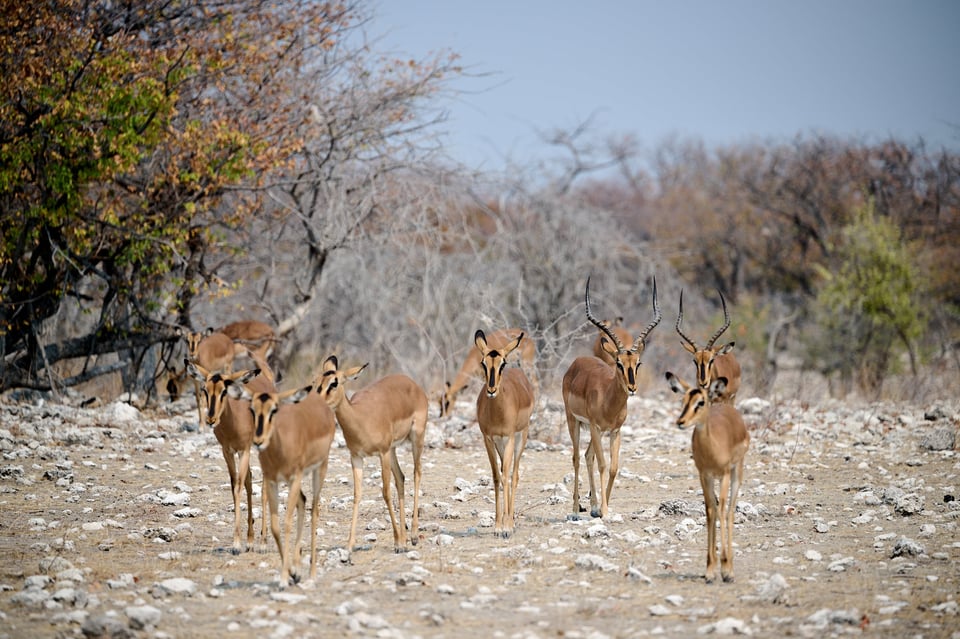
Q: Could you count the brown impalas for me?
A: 11